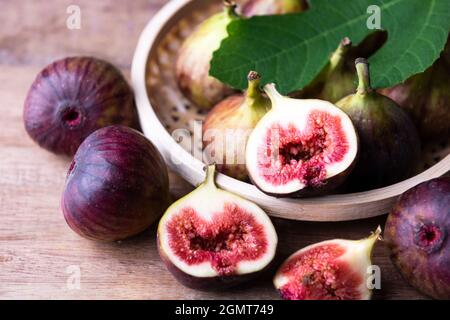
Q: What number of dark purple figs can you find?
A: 3